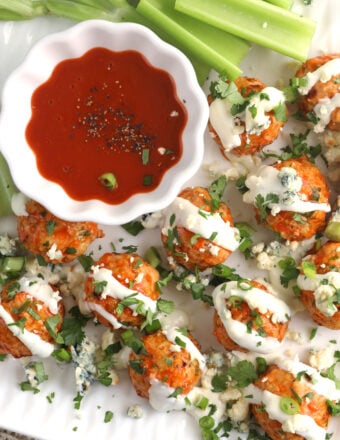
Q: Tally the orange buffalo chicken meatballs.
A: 11